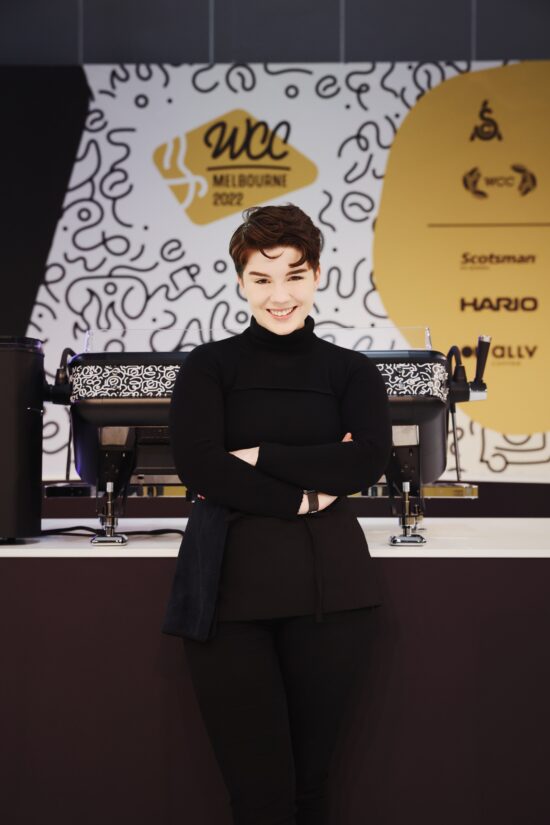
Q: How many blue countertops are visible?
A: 0